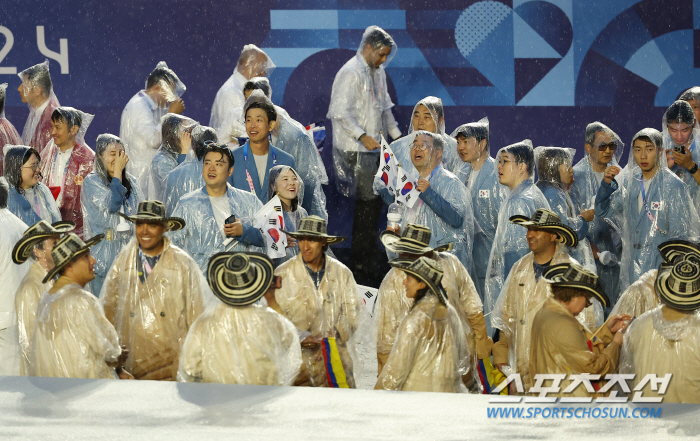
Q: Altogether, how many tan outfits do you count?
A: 11